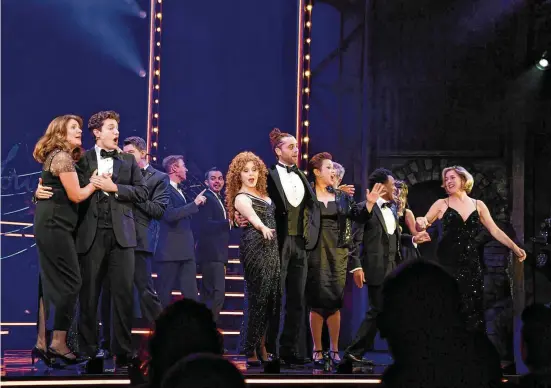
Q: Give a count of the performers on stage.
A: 12